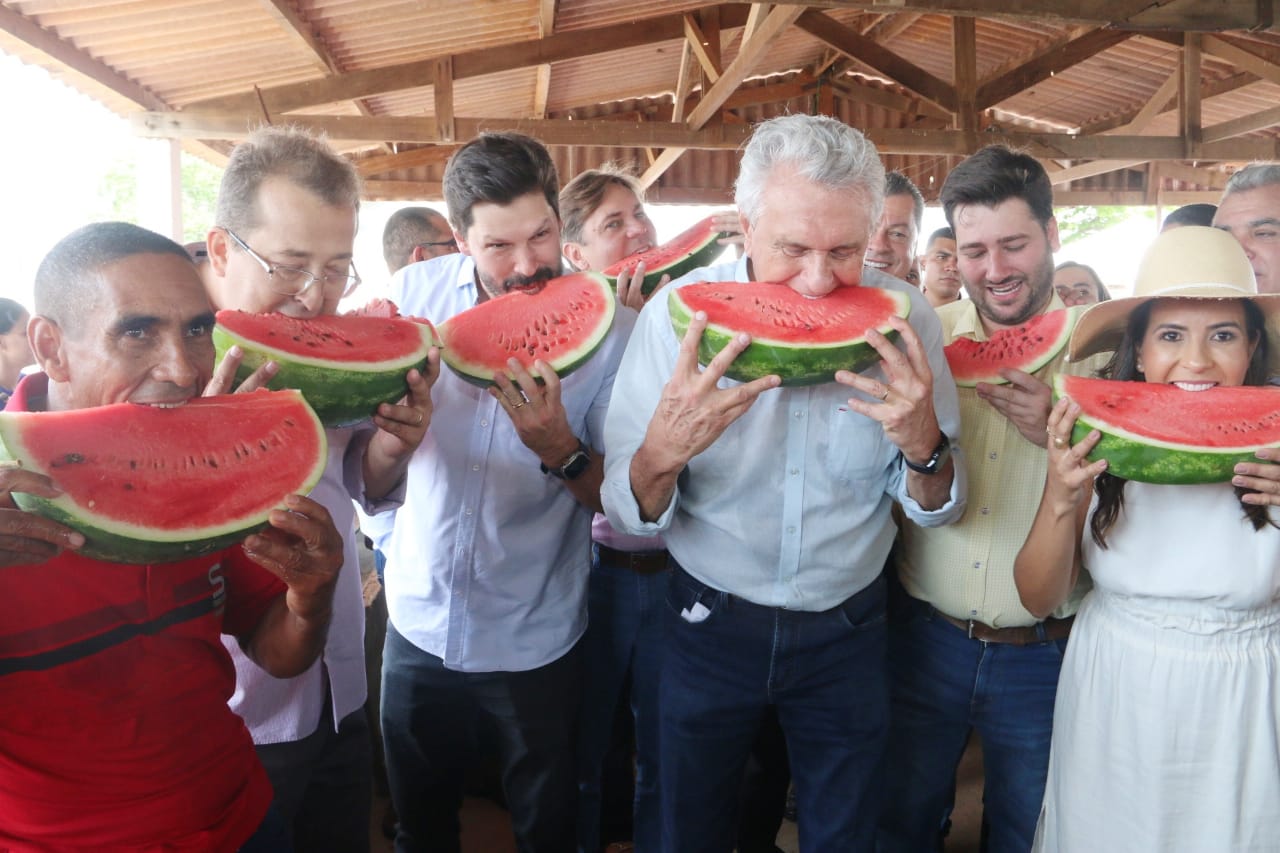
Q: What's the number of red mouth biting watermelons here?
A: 6